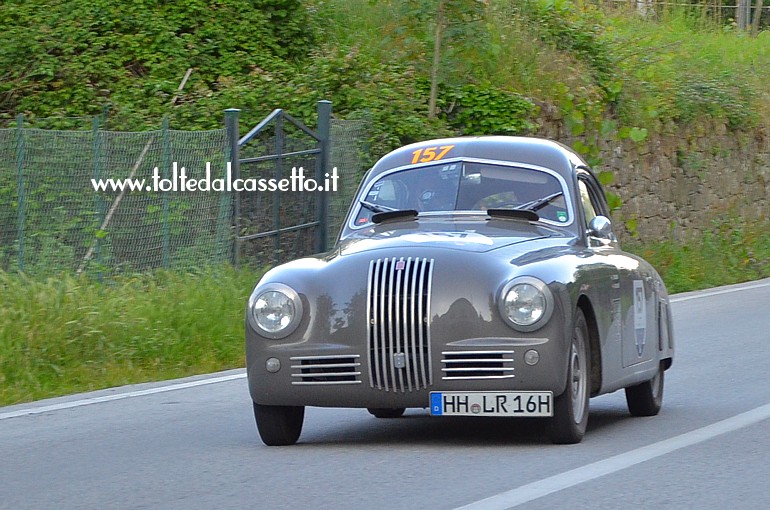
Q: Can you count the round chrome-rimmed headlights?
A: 2